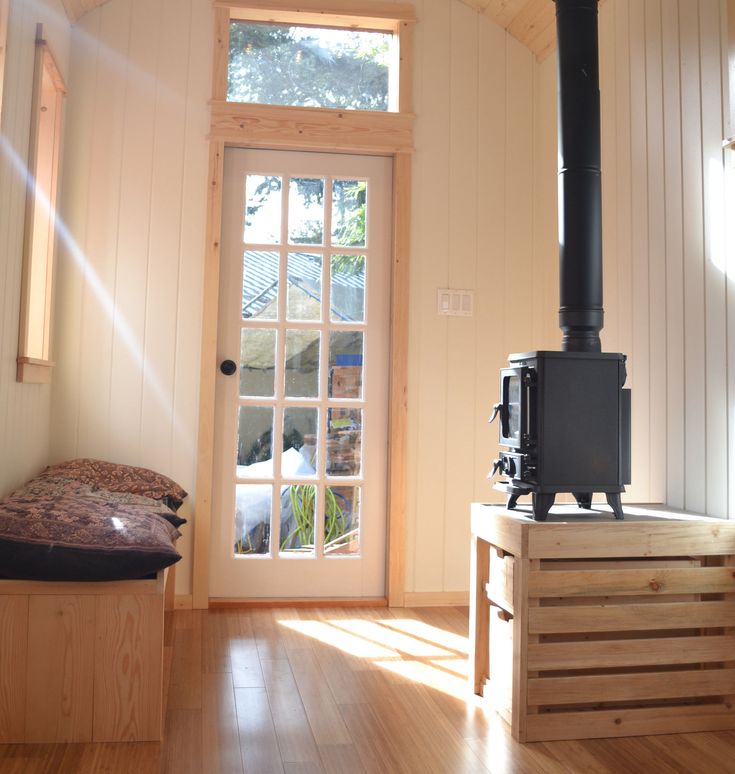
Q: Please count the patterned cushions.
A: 3